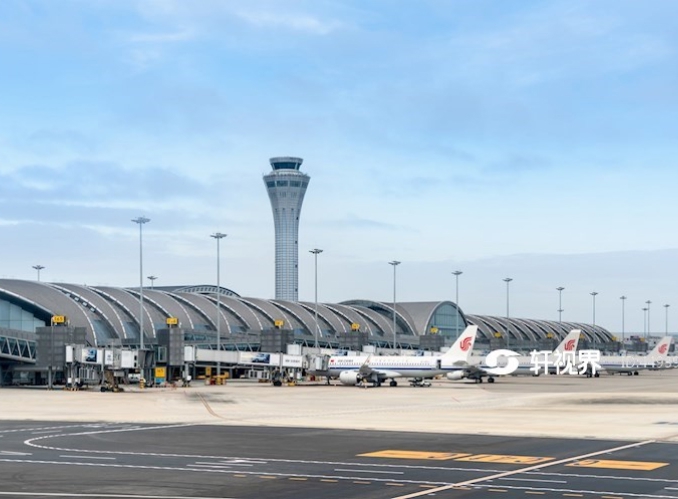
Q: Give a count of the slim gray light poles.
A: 14